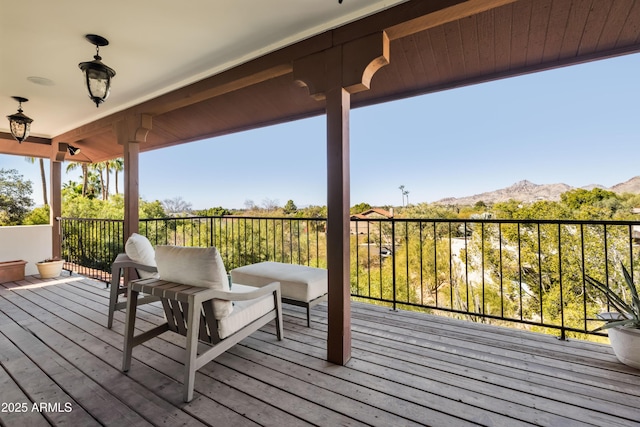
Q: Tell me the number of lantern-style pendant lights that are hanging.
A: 2